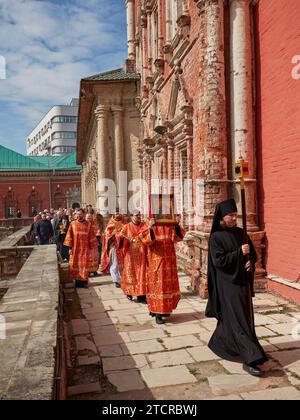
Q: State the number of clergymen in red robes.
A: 5